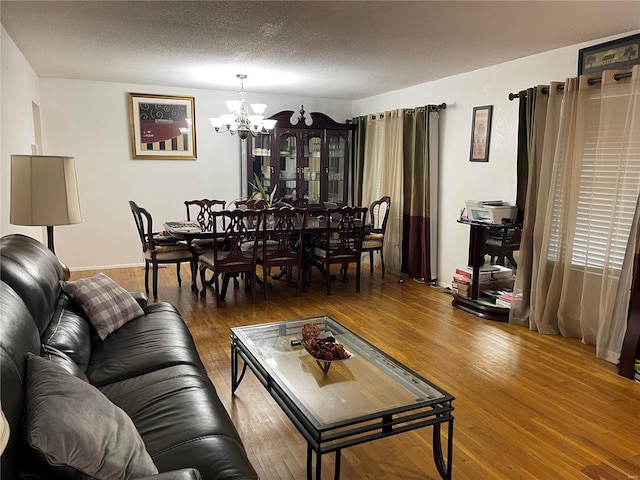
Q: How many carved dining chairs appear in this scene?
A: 8